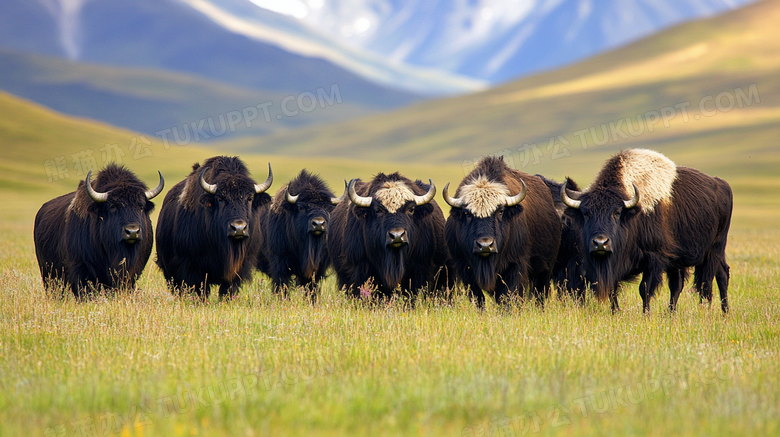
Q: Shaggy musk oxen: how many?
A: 7